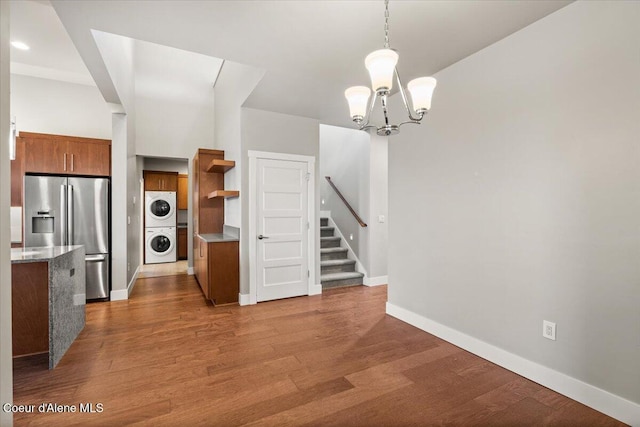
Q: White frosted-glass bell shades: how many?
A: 3